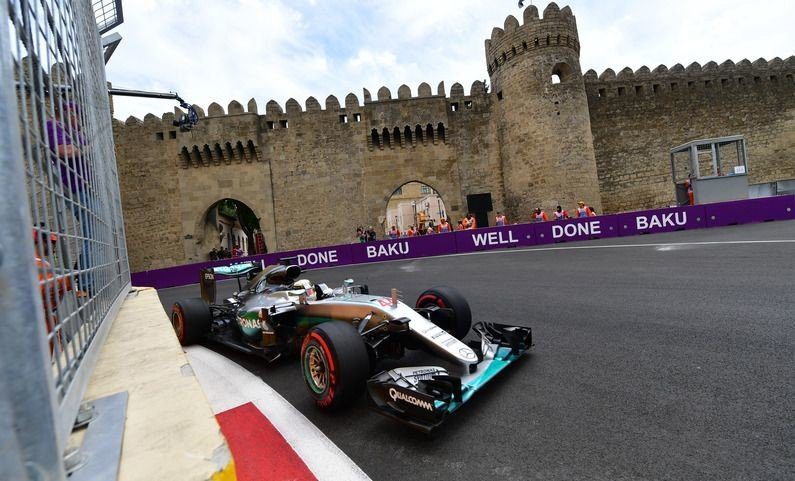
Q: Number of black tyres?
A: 3